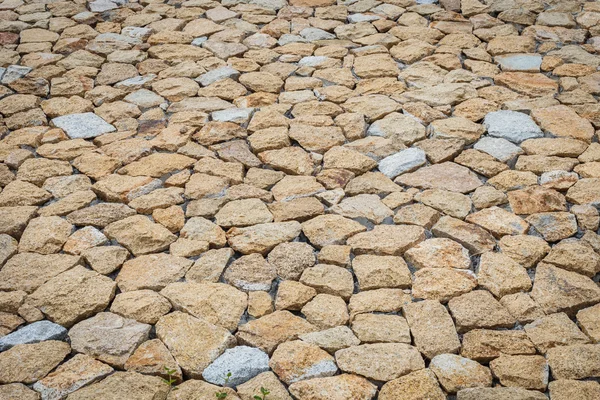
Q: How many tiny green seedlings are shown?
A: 3